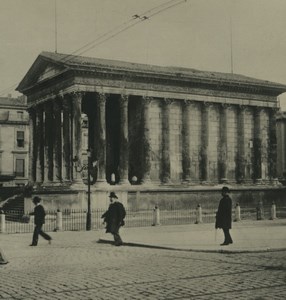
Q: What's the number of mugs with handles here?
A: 0